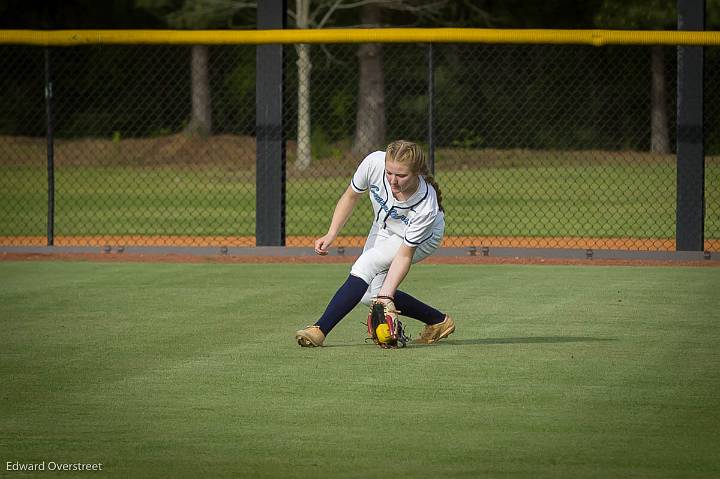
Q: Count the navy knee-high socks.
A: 2